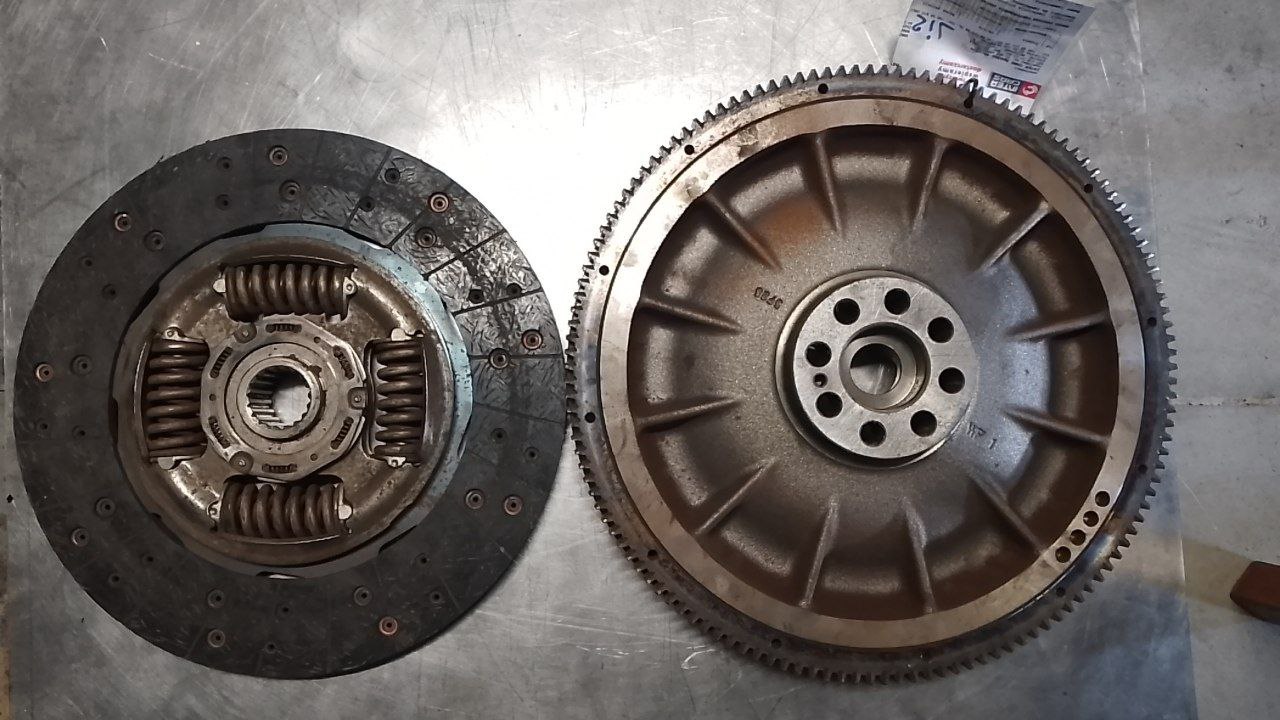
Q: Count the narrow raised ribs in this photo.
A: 12